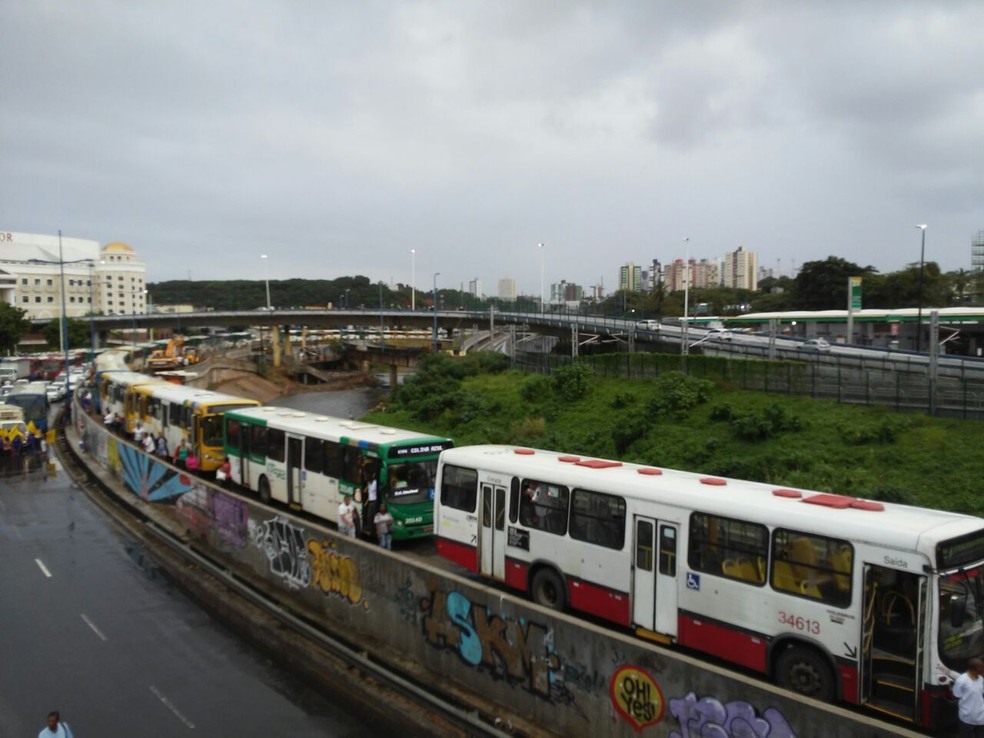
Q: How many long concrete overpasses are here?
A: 1